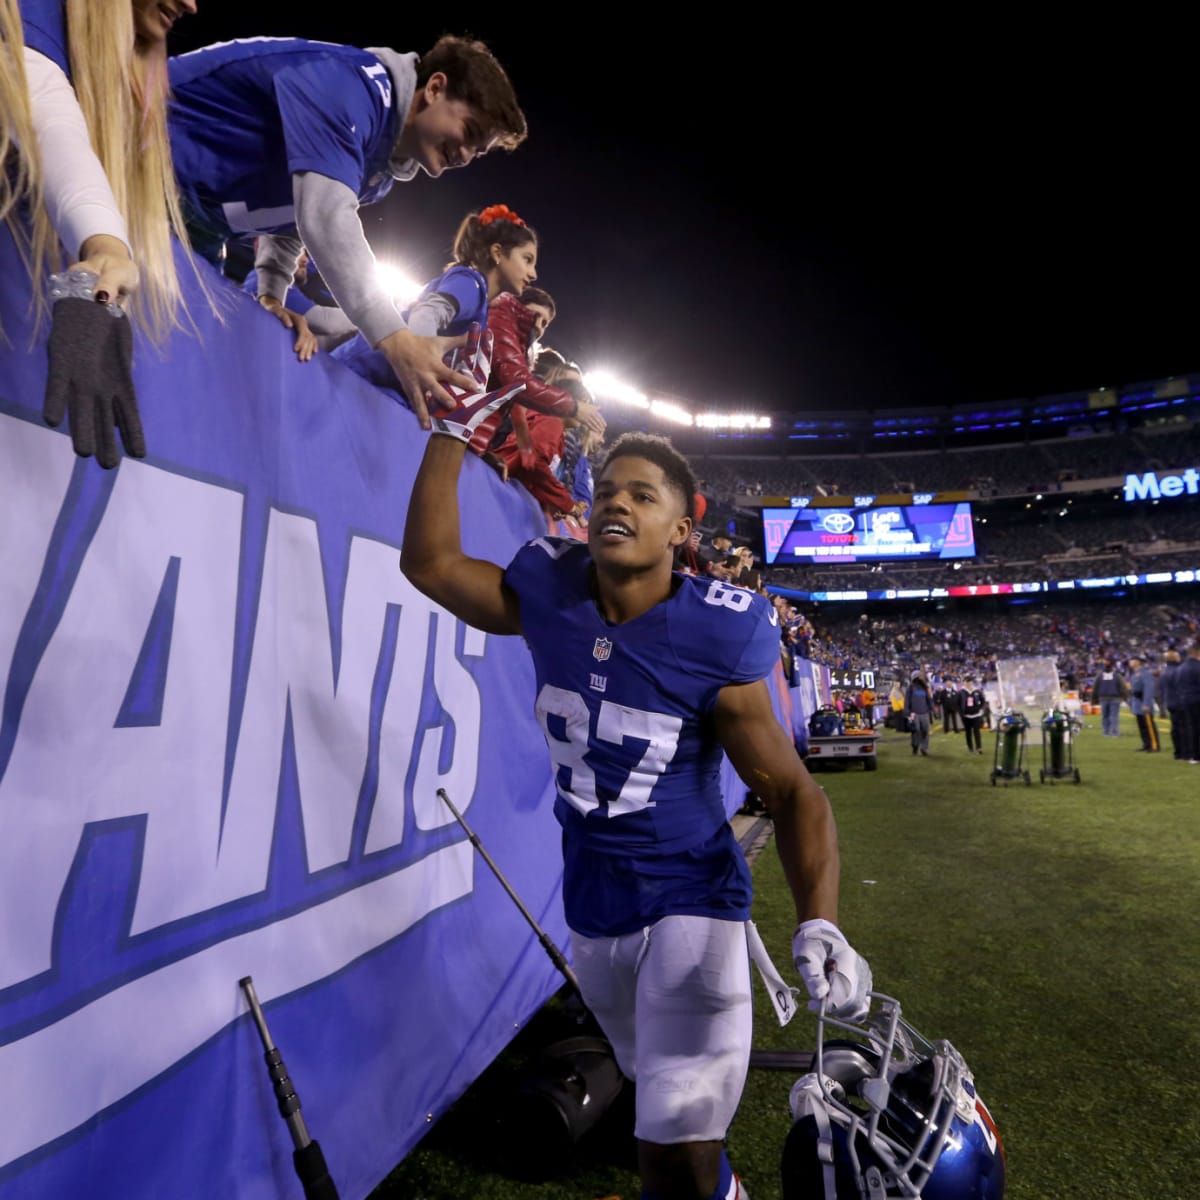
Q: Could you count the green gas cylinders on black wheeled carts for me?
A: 2